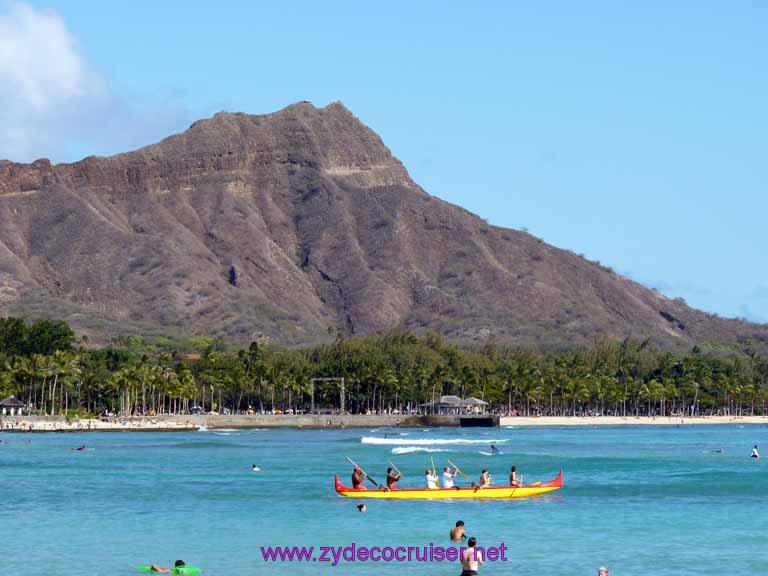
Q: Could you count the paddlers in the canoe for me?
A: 6